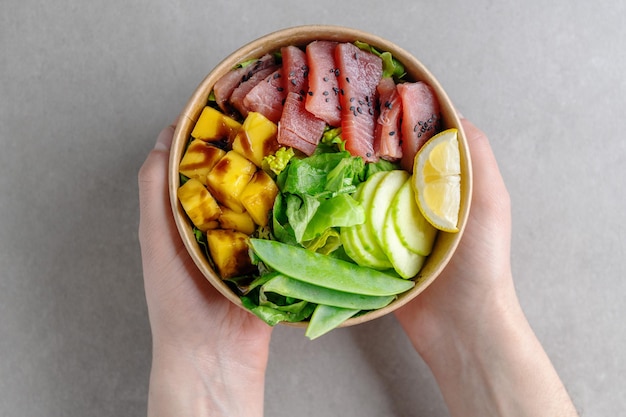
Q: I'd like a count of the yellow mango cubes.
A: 8